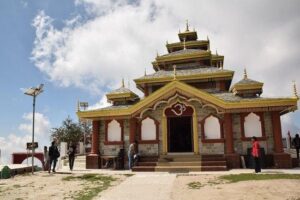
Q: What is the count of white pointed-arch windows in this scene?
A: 4